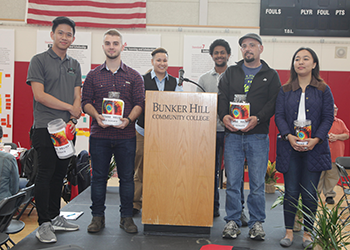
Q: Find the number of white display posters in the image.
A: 4